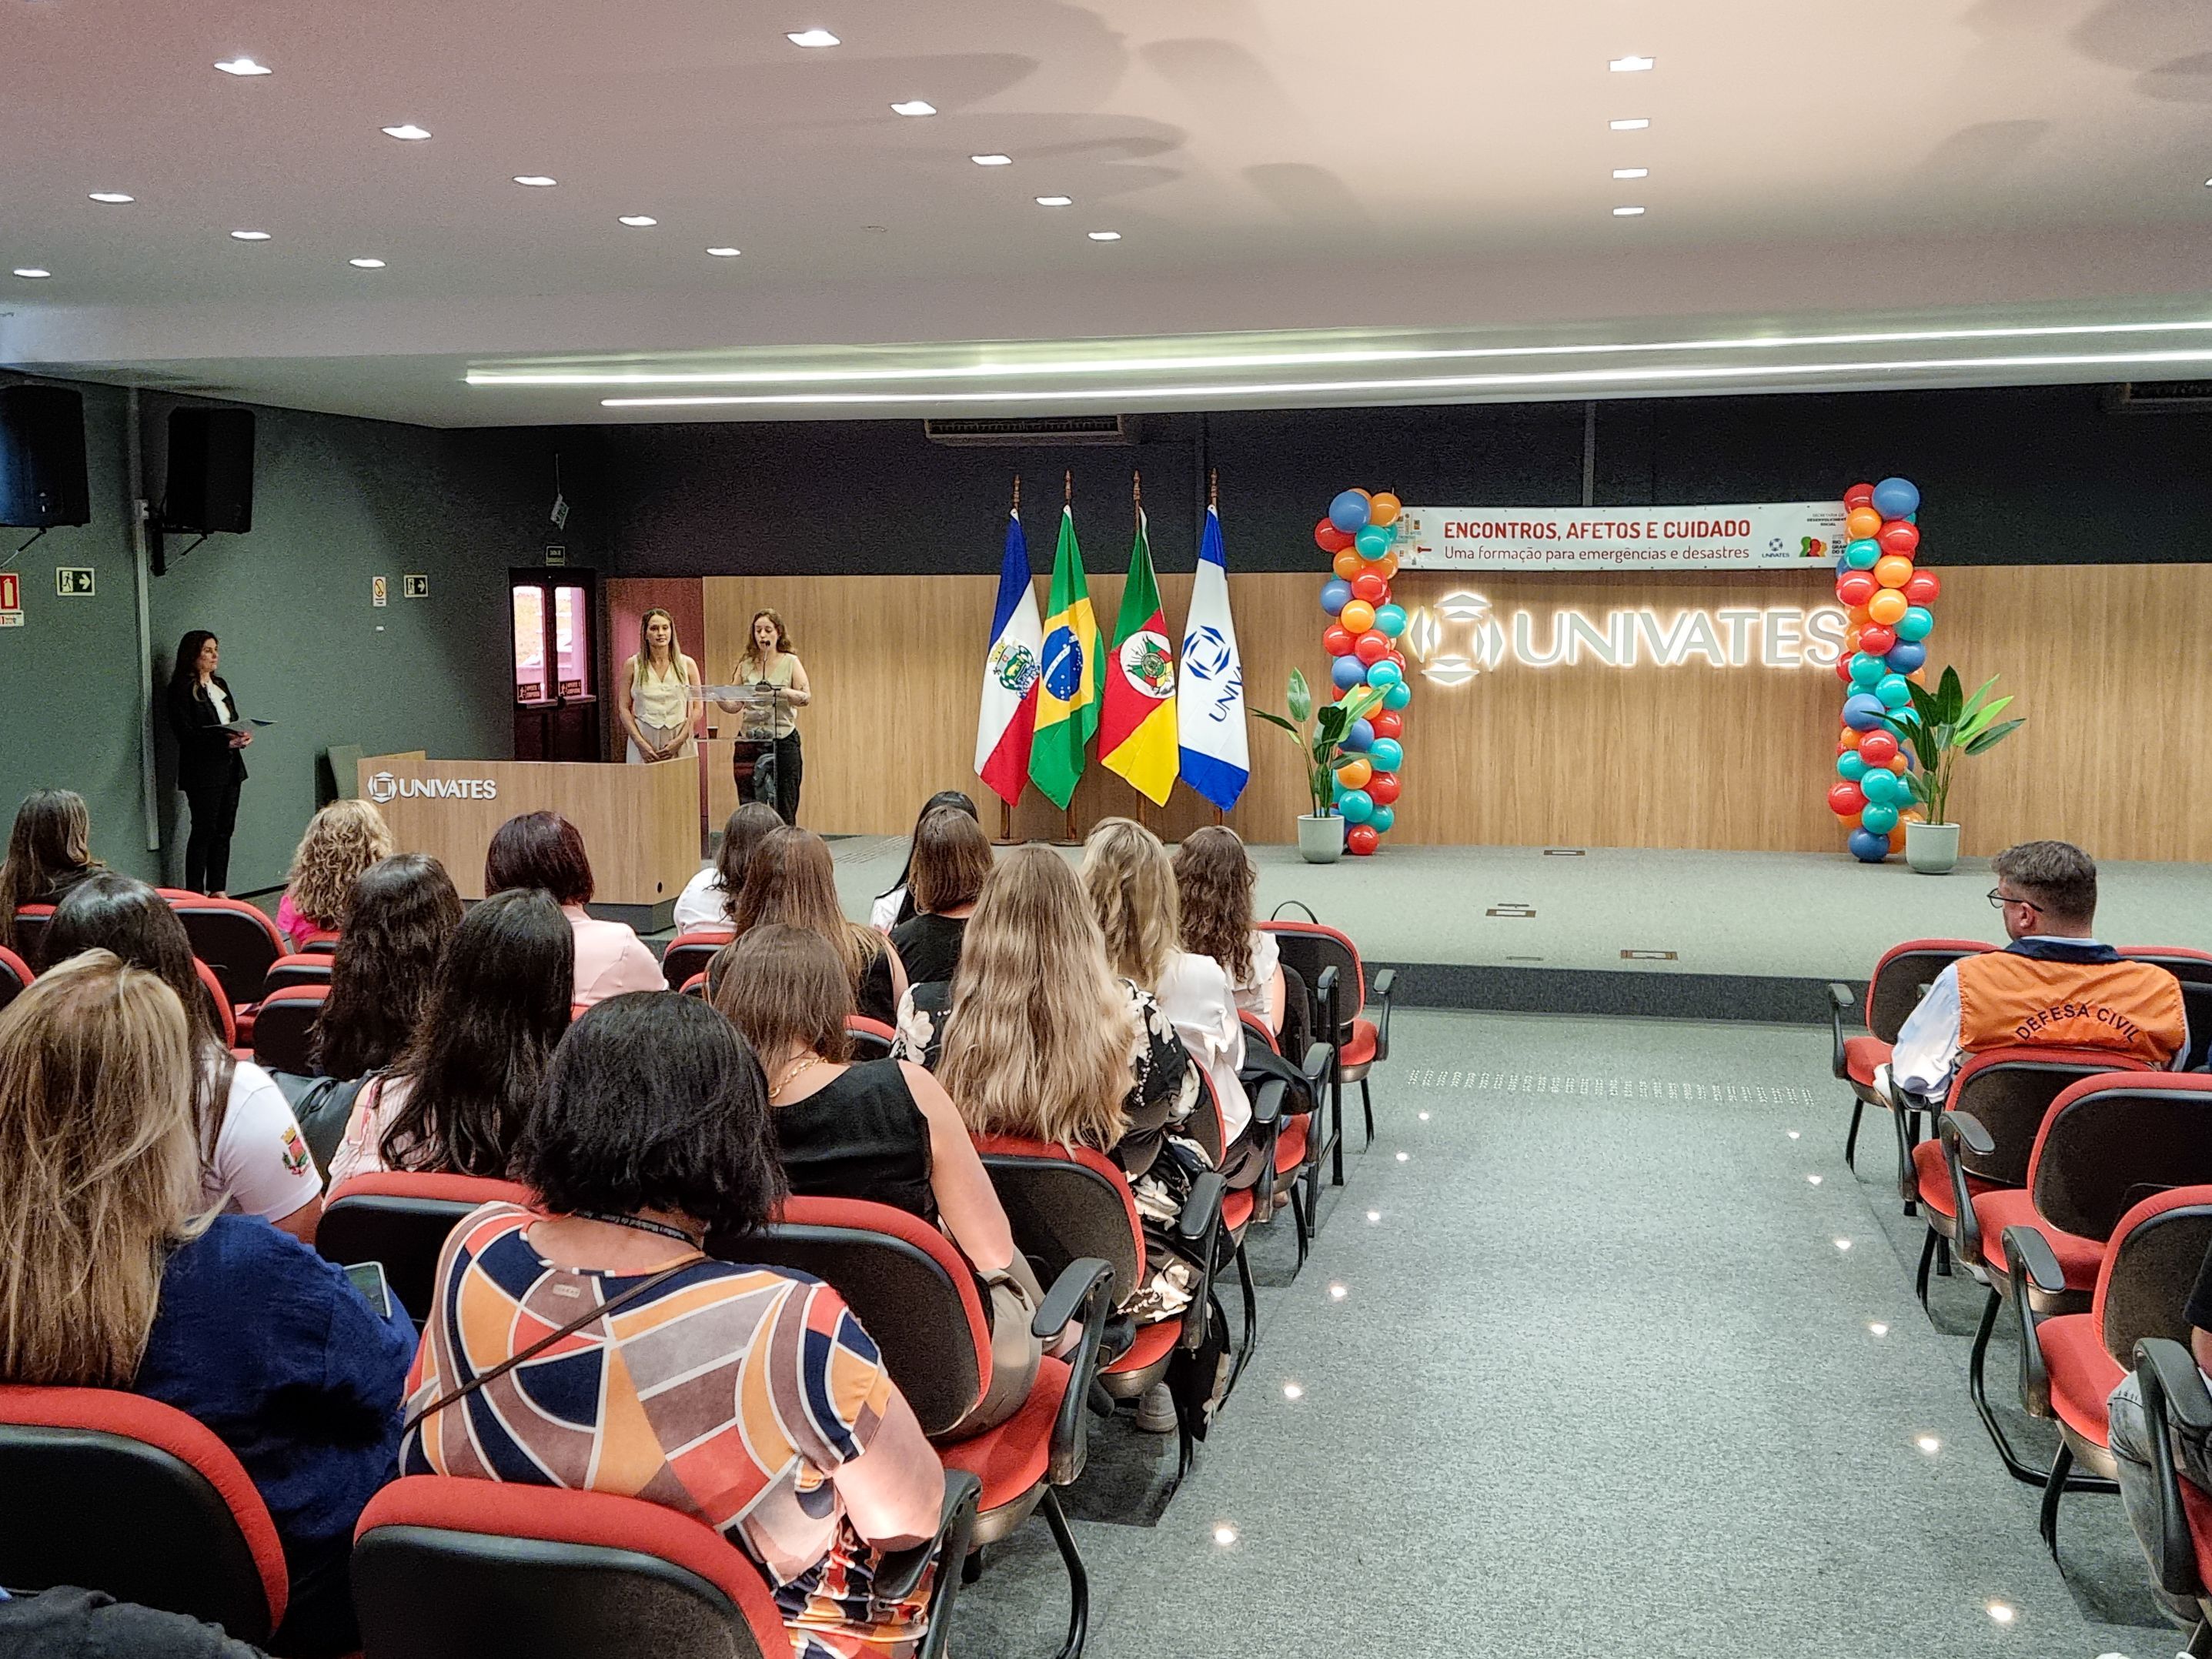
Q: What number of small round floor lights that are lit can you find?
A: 12